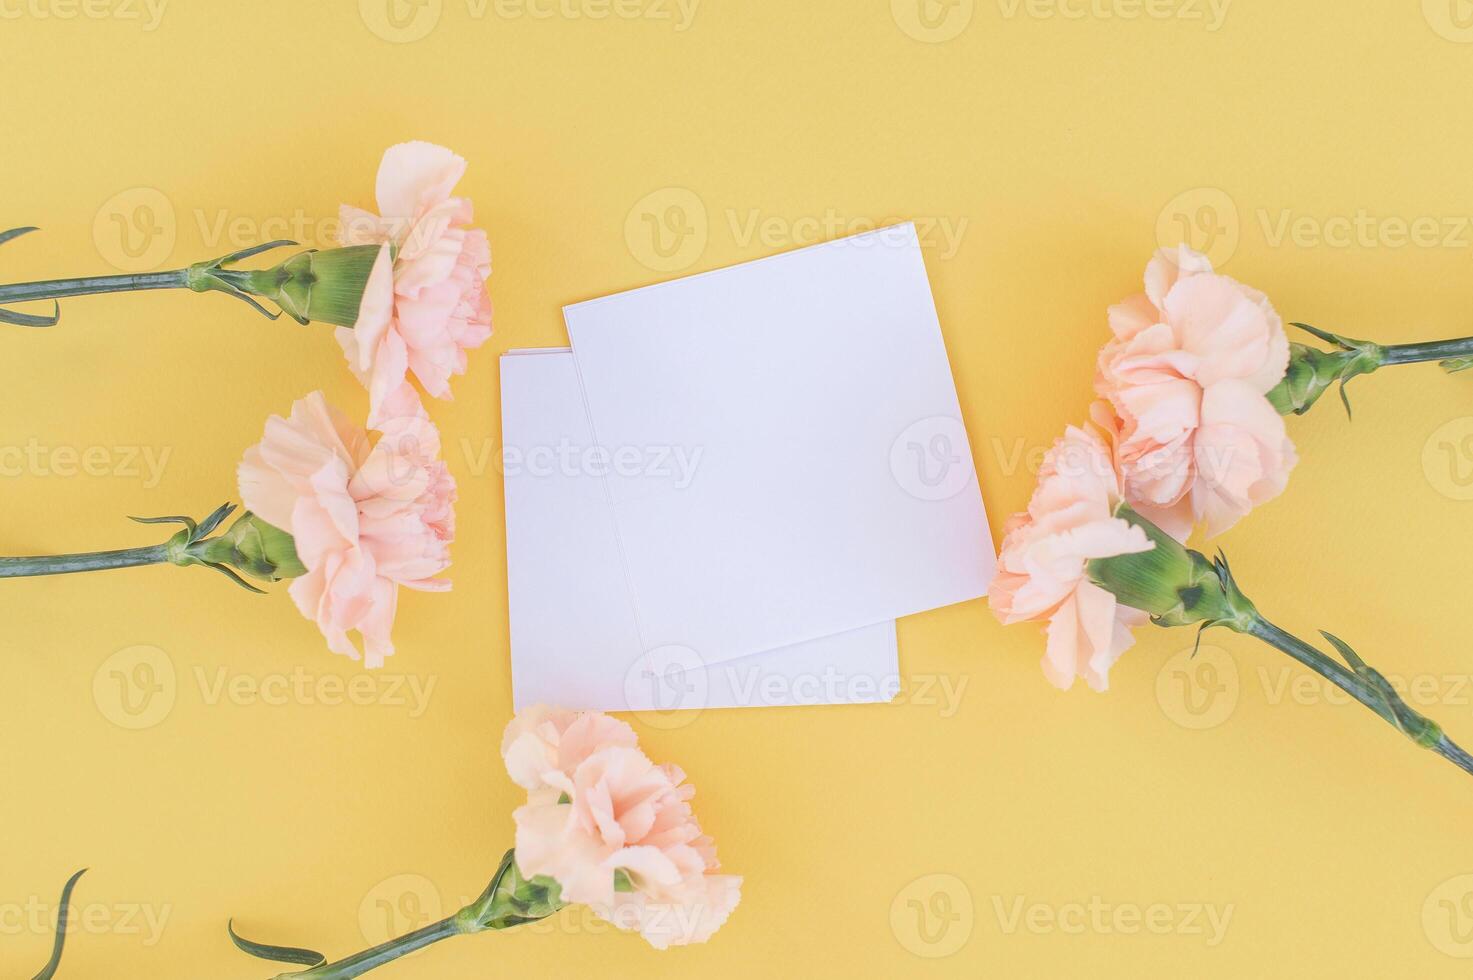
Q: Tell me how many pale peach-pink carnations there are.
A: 5